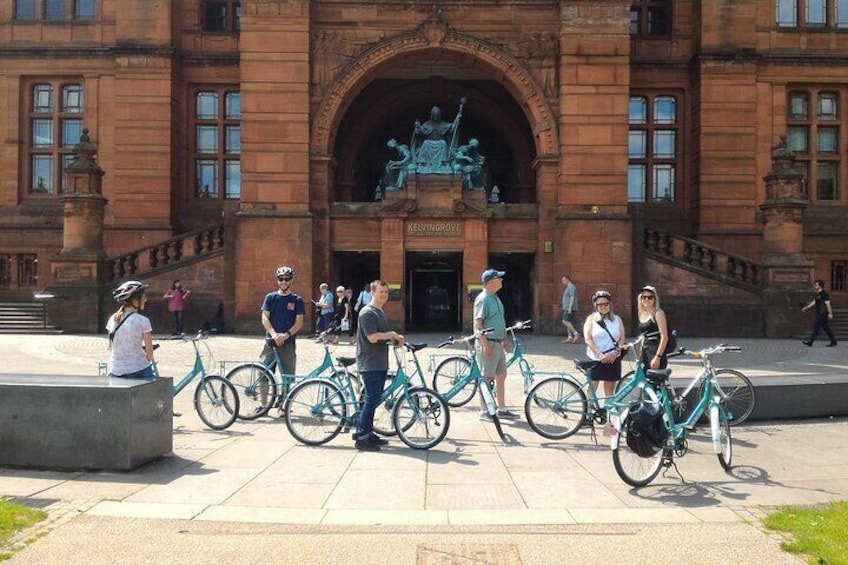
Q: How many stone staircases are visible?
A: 2